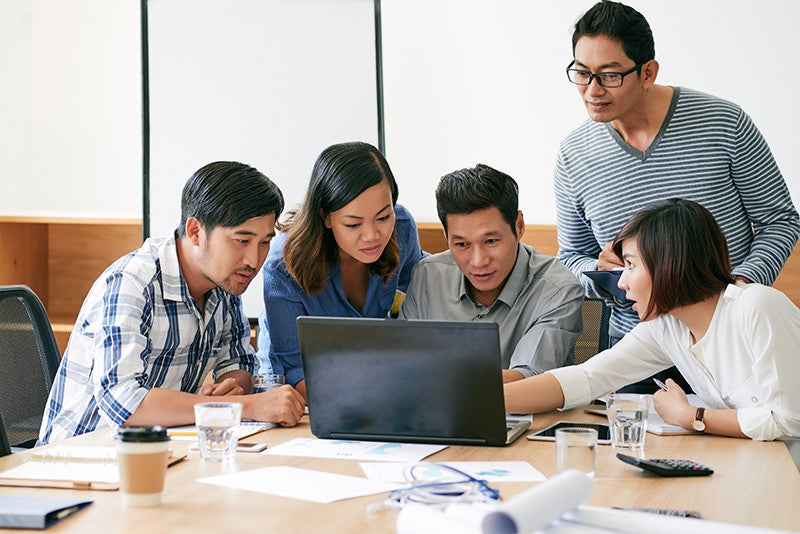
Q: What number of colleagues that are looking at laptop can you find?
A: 5